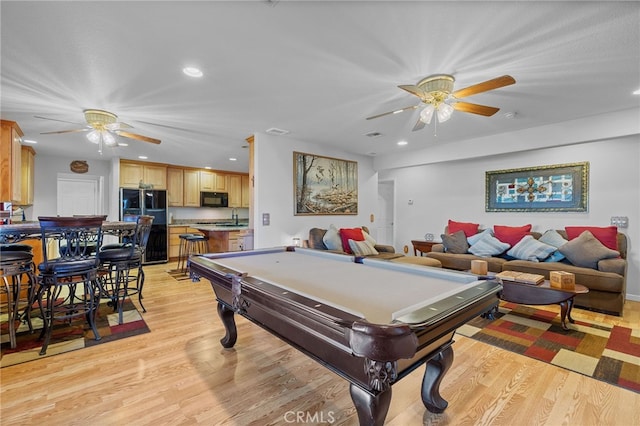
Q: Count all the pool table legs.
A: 3